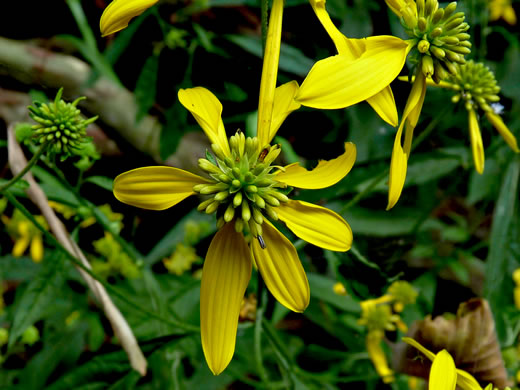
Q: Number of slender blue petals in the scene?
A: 0